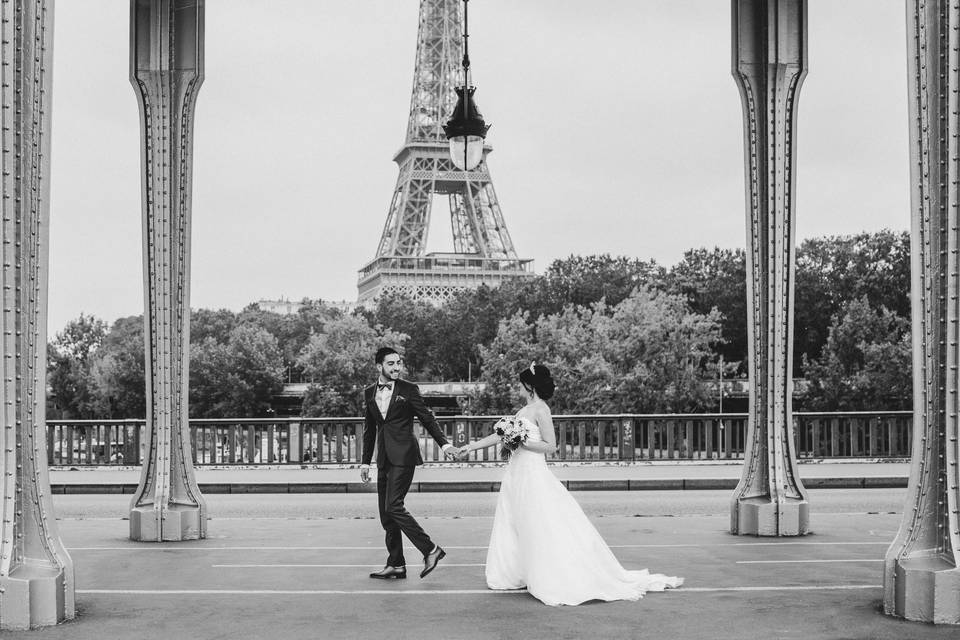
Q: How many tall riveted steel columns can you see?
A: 4